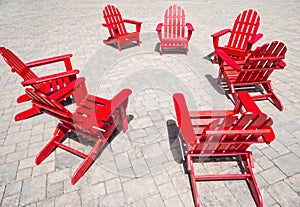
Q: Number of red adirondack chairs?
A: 7